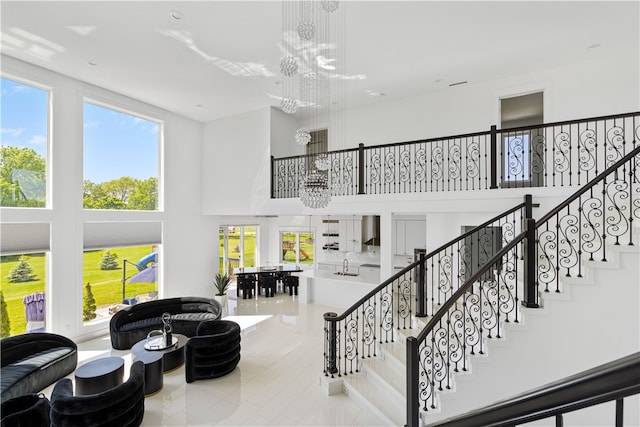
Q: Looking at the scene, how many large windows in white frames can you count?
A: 4